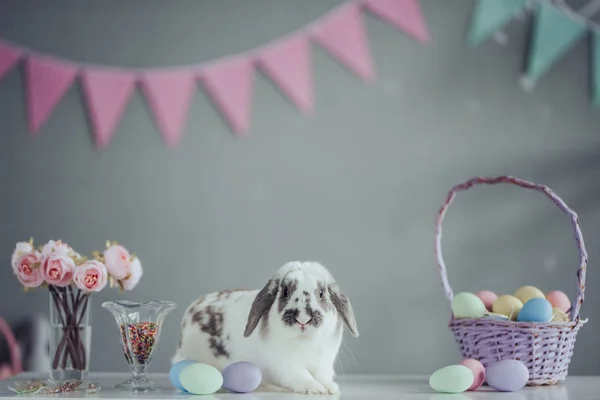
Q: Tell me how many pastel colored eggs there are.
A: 12